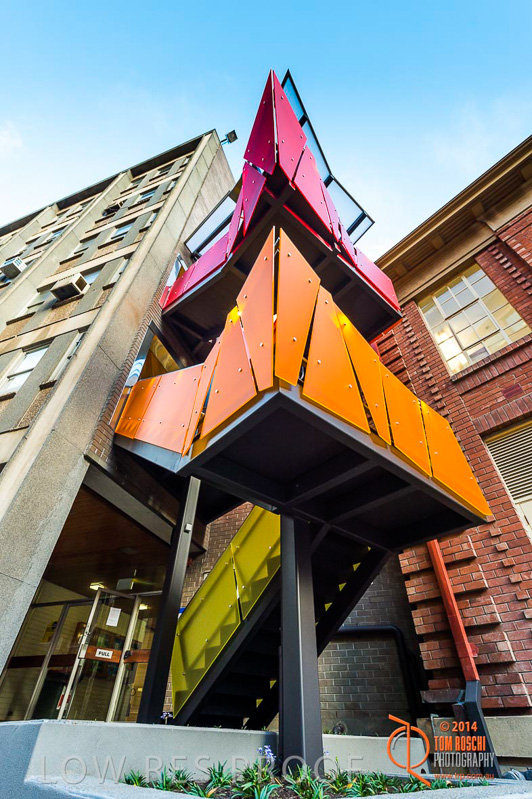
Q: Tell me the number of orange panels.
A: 10